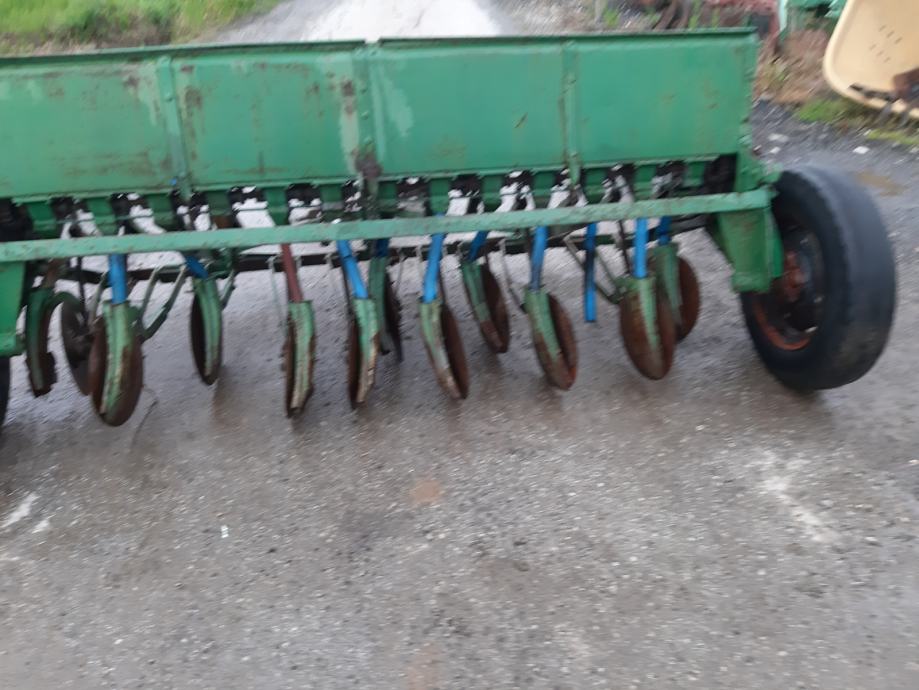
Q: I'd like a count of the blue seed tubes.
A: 10